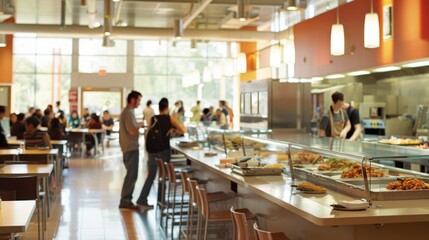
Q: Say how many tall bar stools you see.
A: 7